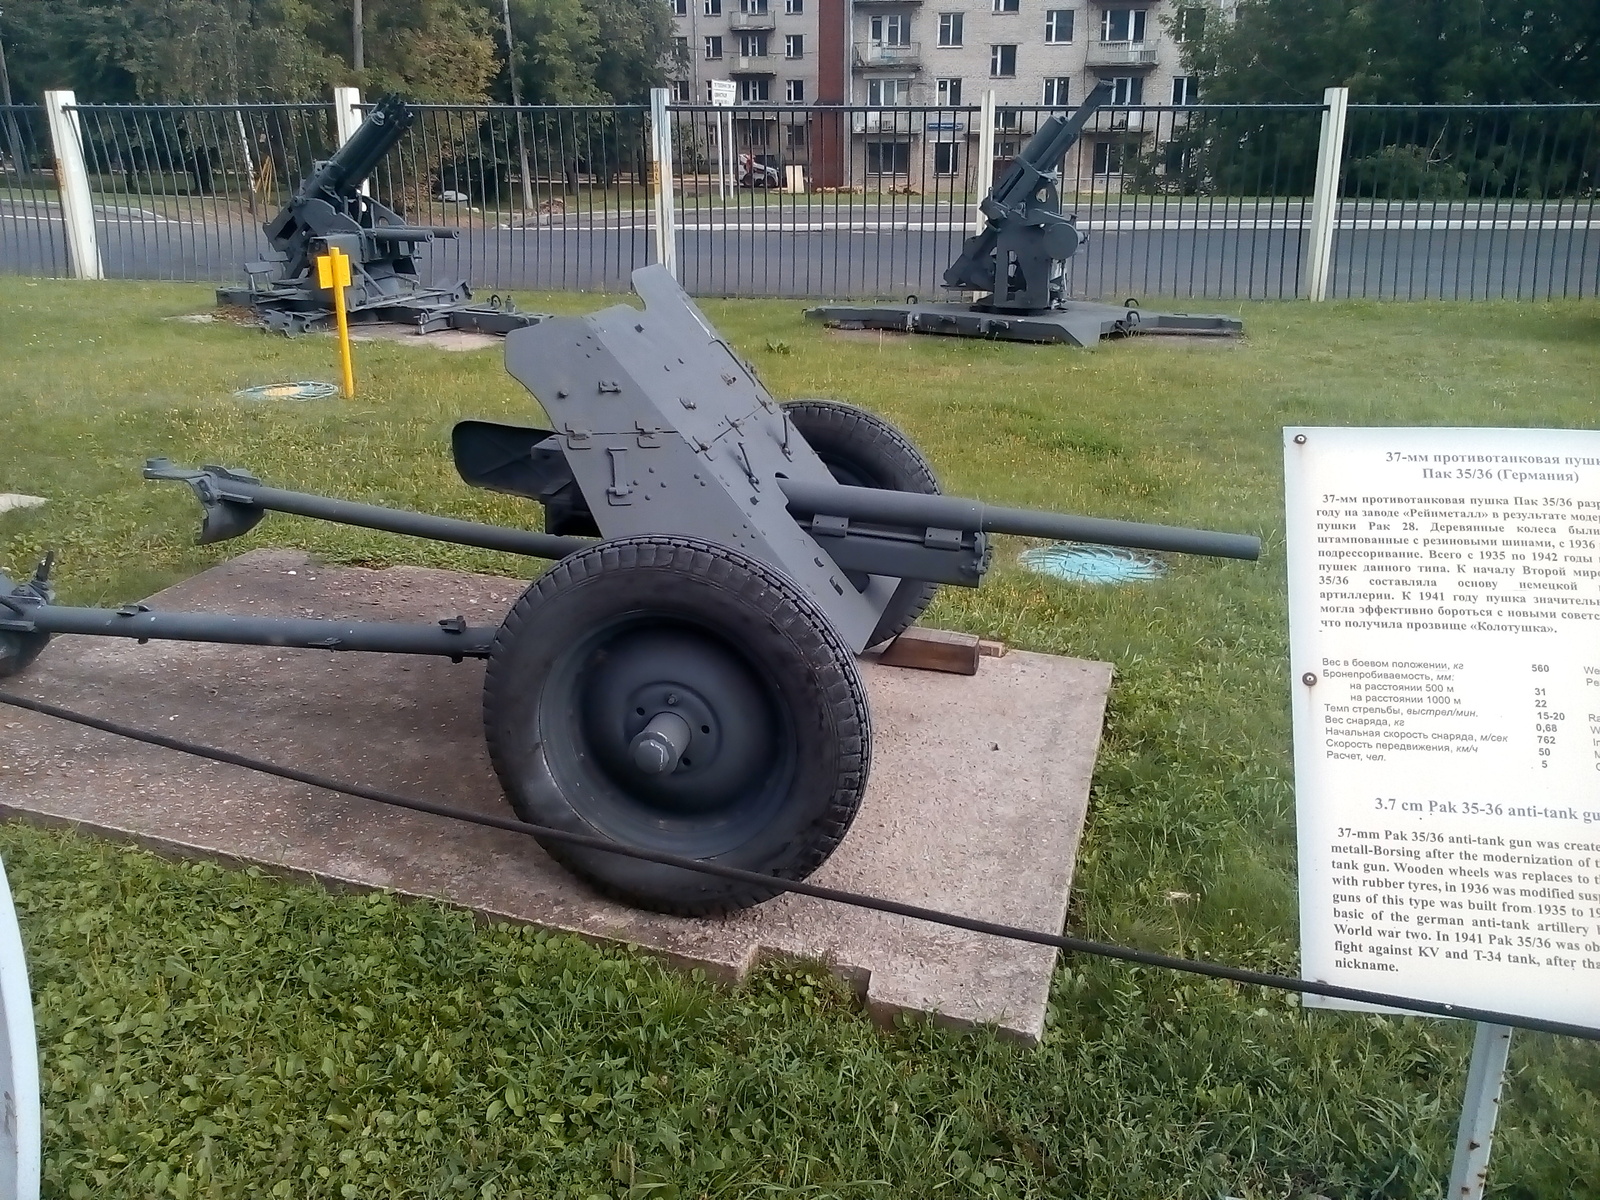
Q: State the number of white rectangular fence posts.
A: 5